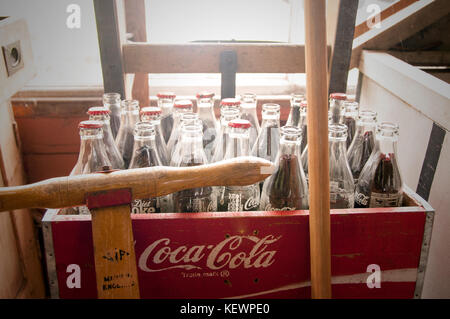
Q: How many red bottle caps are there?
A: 10